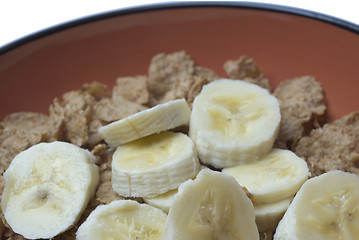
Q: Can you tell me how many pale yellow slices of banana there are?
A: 10